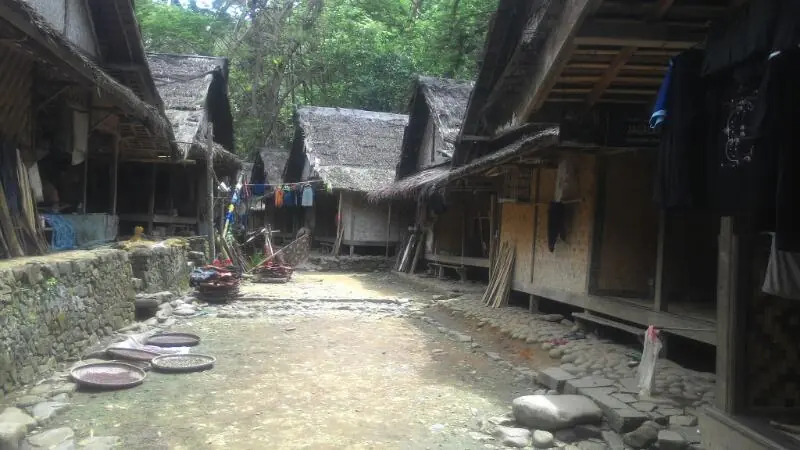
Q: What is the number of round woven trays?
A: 4